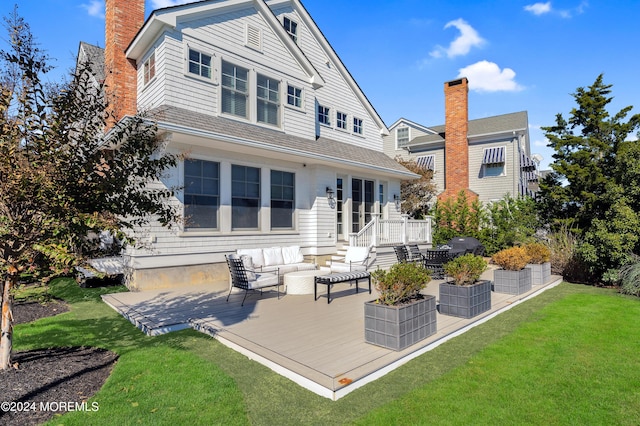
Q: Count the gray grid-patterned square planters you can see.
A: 4